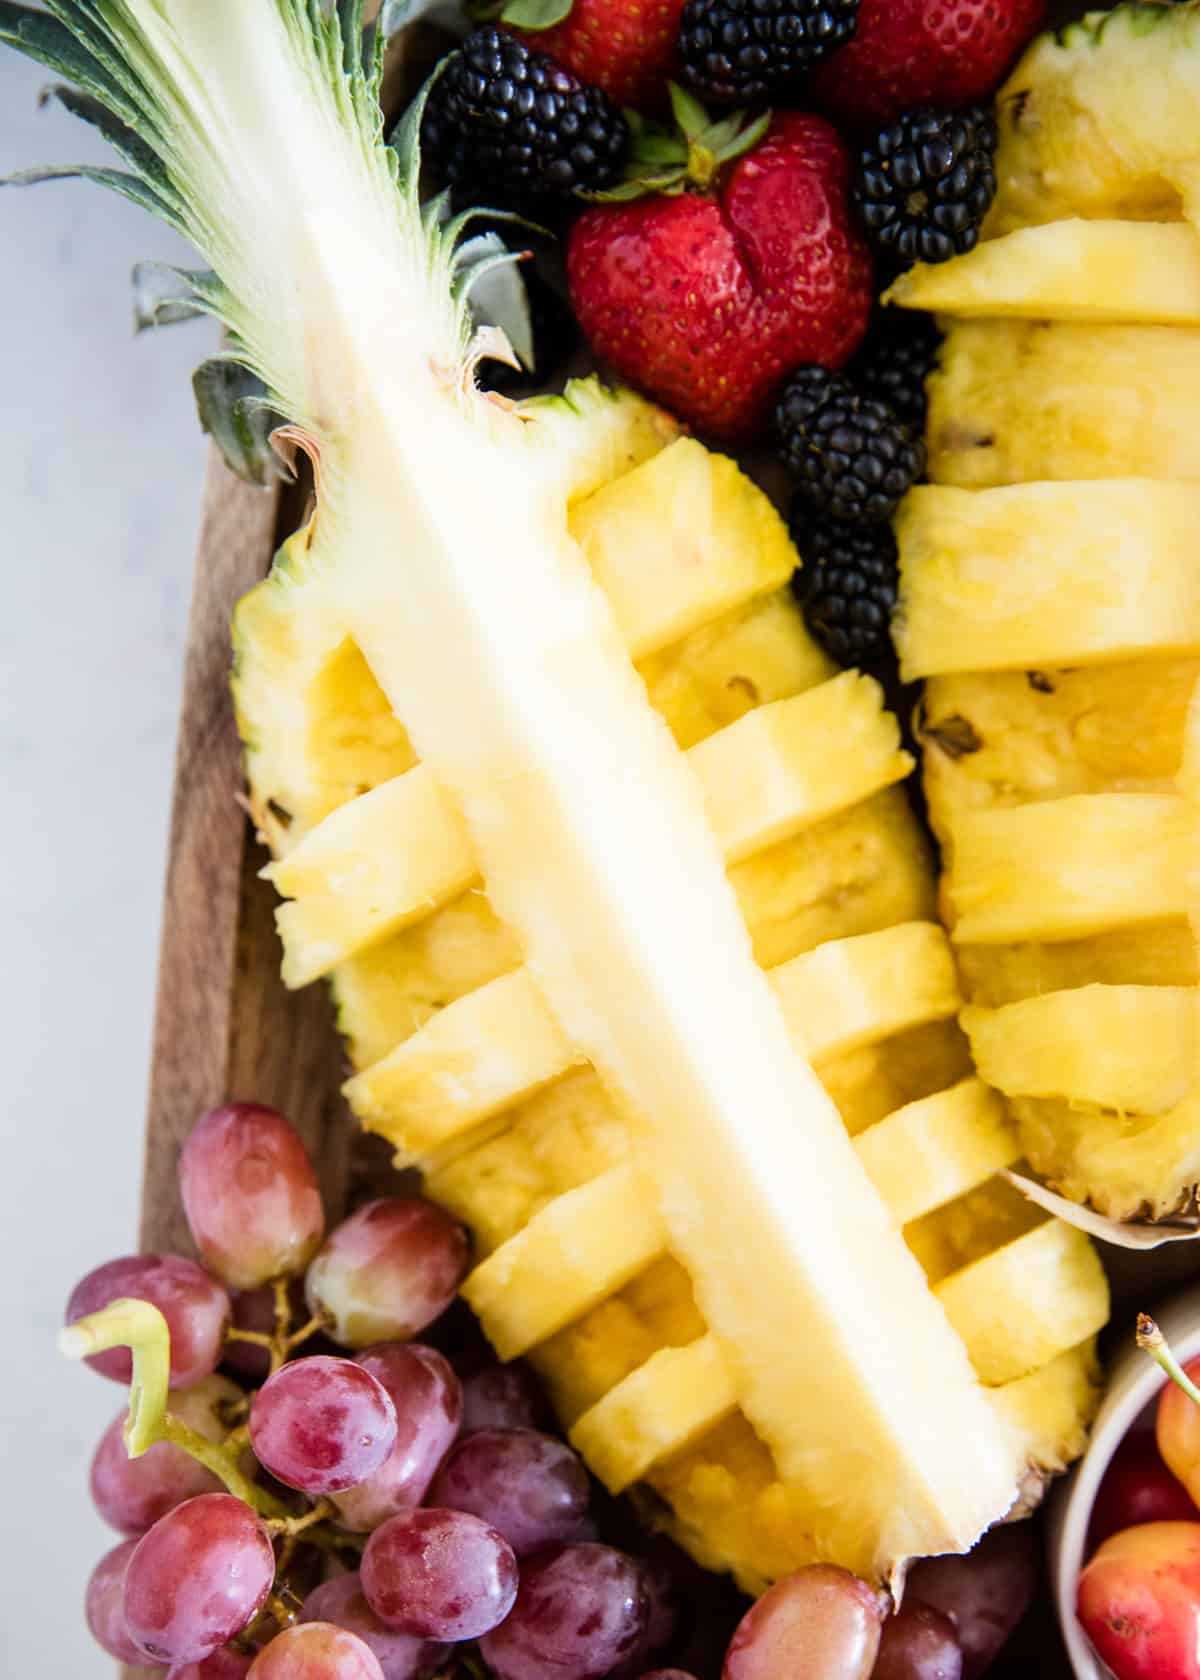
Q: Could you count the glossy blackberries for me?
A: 6